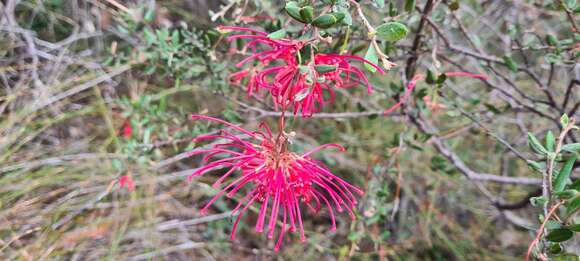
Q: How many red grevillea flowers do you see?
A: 2